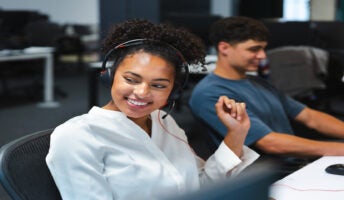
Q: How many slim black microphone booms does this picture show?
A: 1